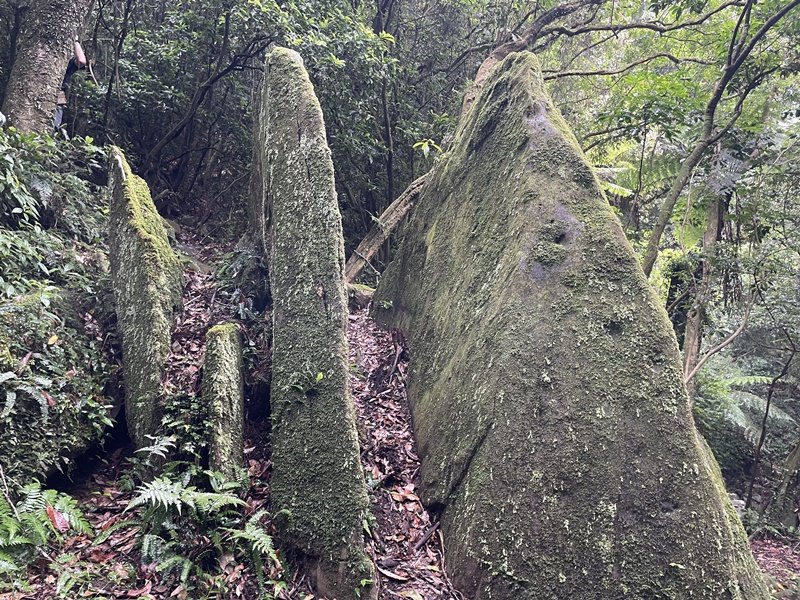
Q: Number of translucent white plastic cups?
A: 0